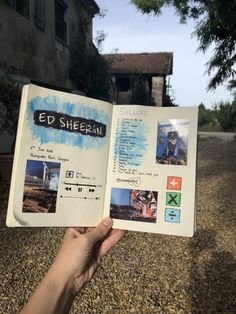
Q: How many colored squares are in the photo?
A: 3